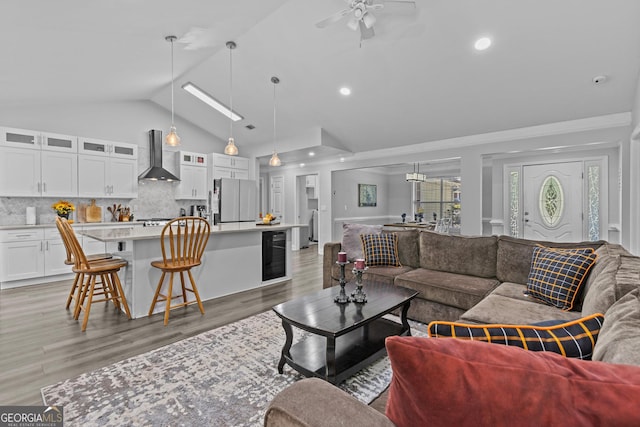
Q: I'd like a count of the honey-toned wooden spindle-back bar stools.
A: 3